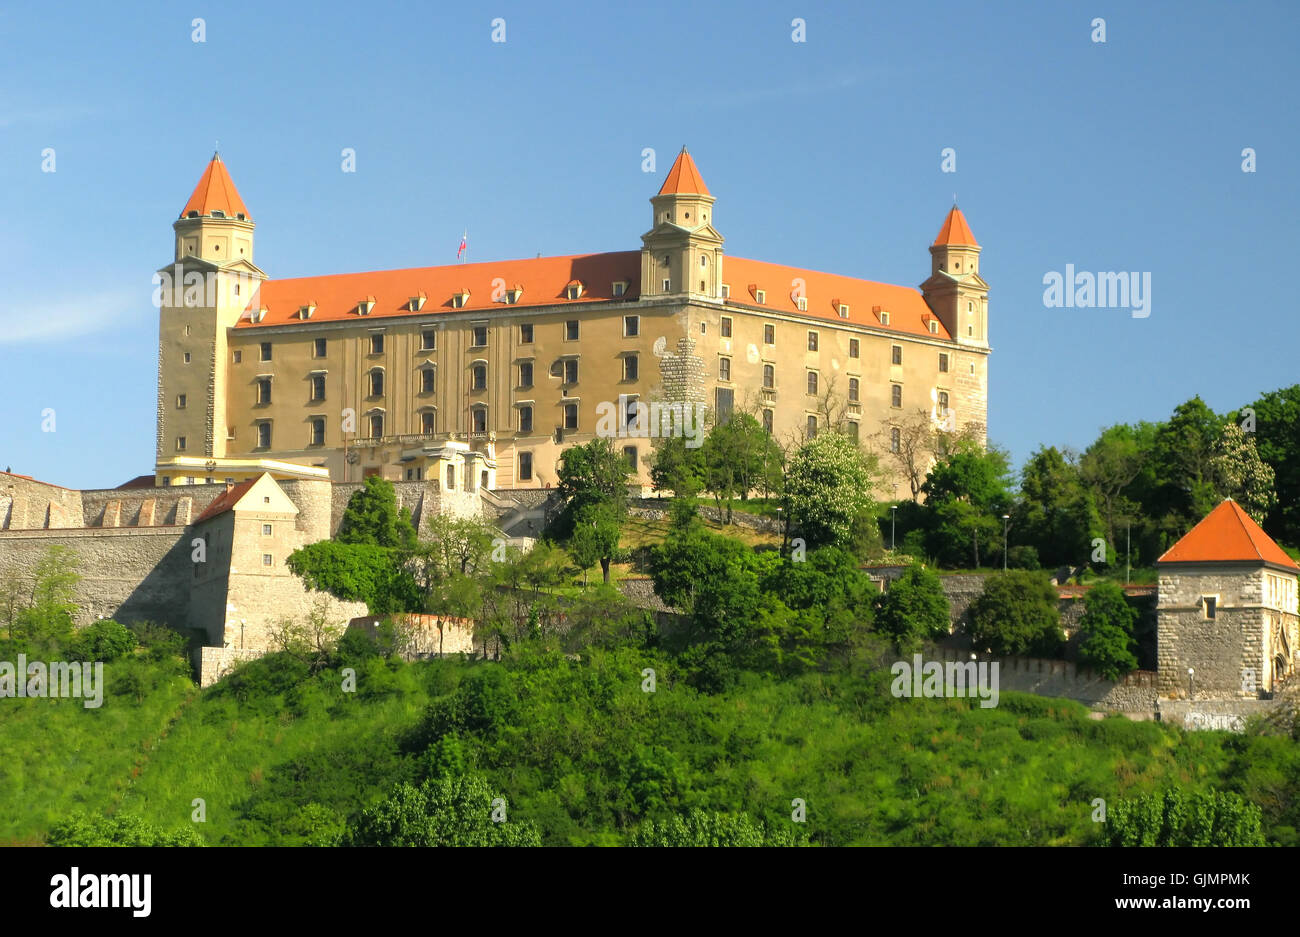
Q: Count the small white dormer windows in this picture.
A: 14